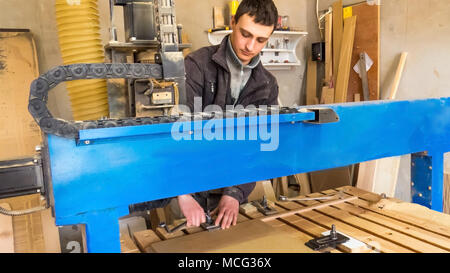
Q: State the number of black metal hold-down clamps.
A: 3